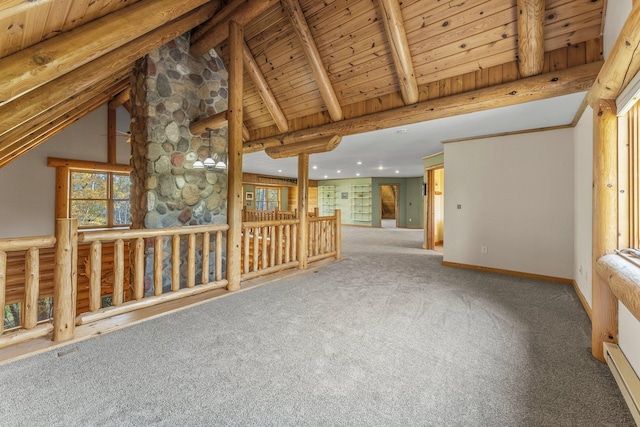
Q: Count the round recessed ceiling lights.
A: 8